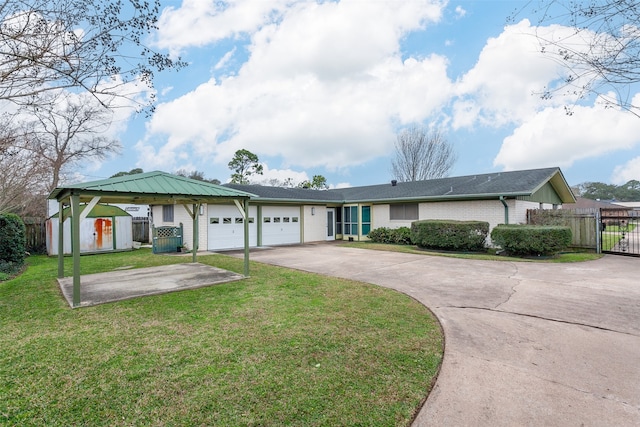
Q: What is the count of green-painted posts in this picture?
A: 4